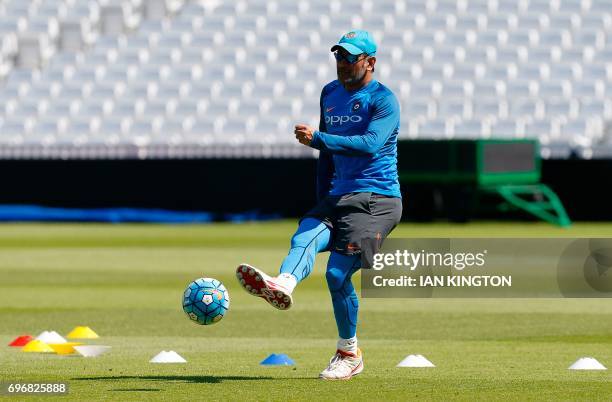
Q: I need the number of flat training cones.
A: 10